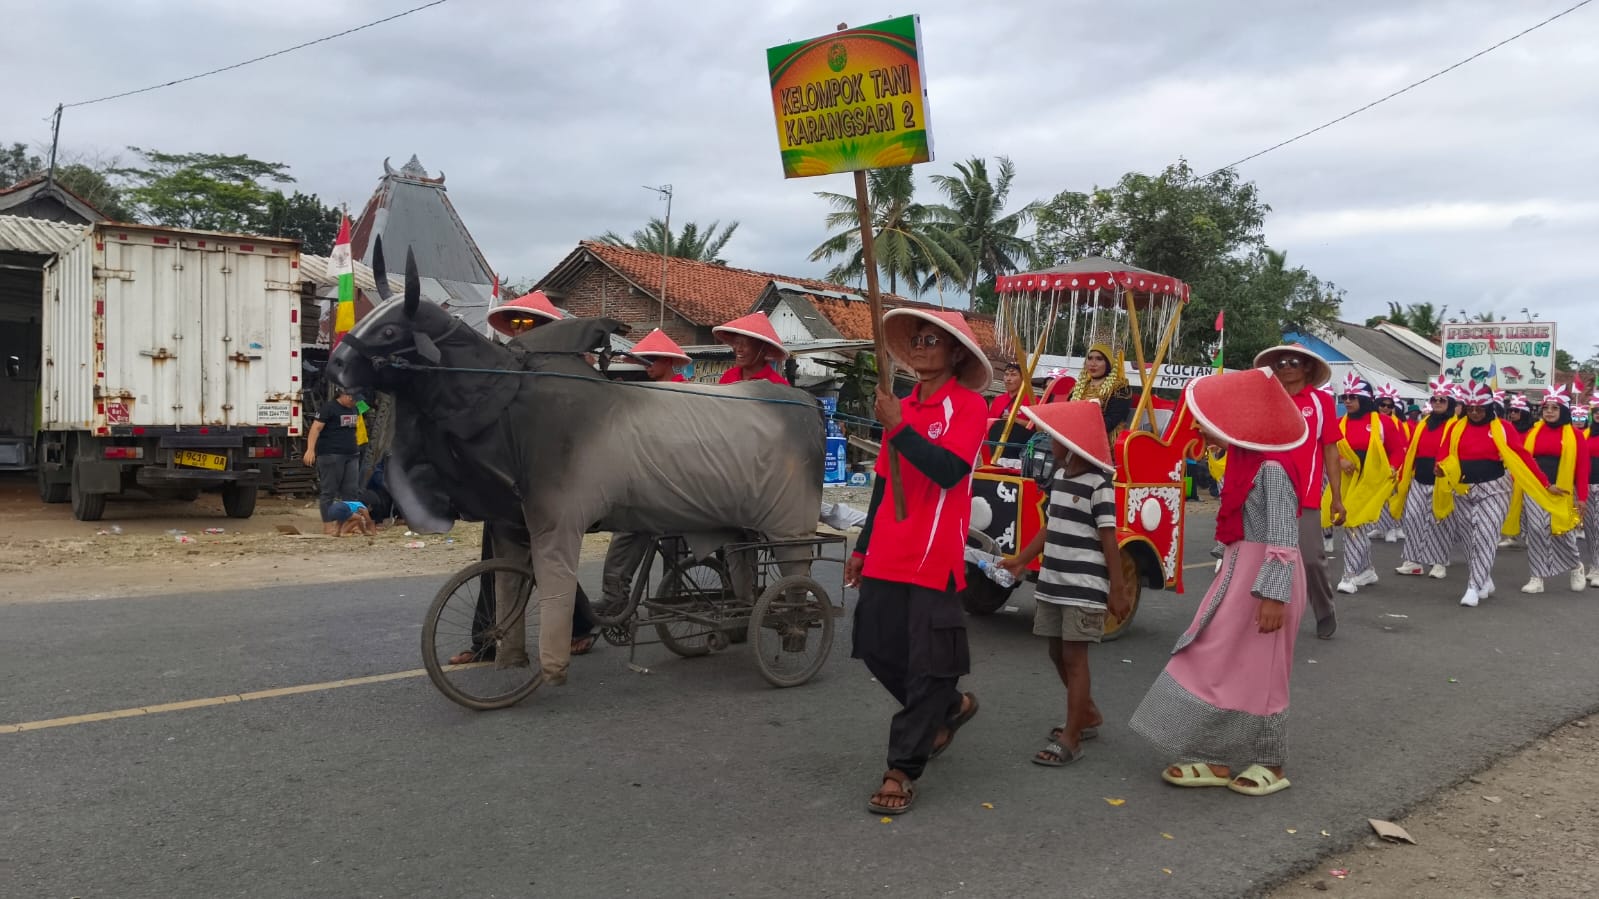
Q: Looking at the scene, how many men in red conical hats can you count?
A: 5